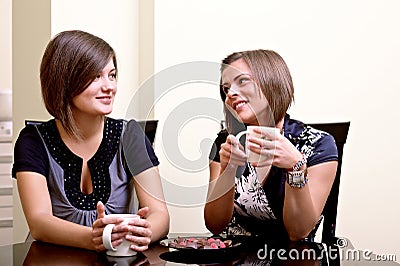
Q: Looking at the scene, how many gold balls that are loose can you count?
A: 0